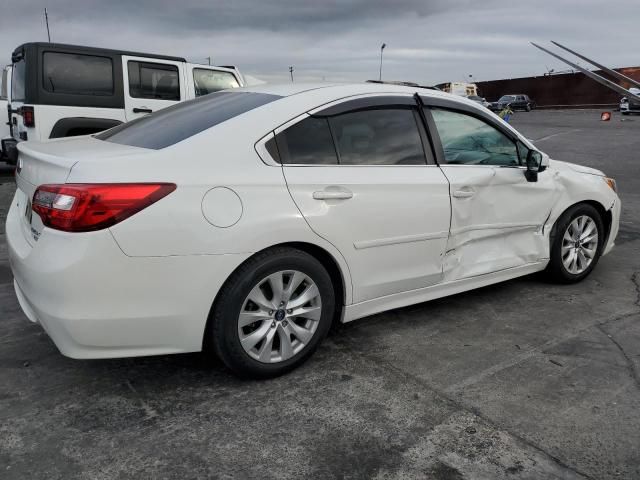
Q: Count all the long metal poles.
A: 2